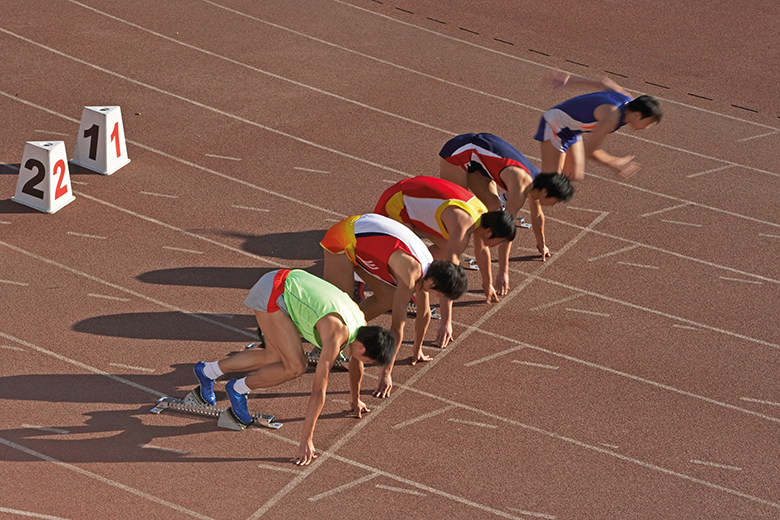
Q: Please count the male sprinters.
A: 5